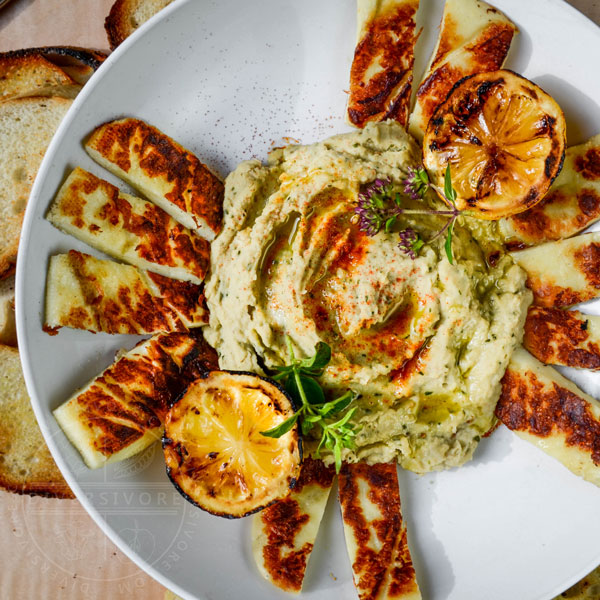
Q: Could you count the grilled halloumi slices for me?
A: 12